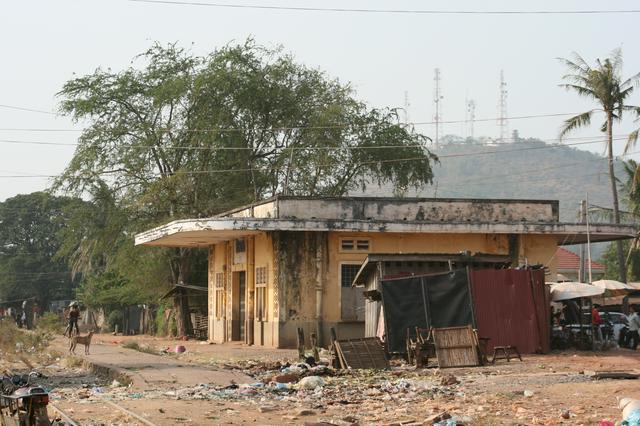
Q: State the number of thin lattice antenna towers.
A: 4